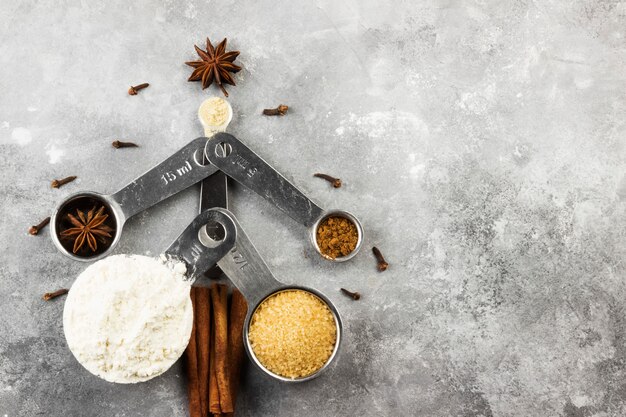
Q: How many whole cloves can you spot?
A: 9